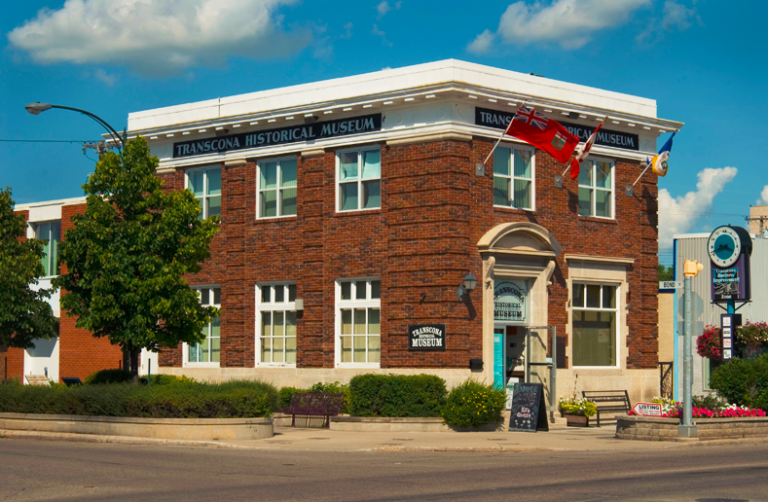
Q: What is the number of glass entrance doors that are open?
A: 1